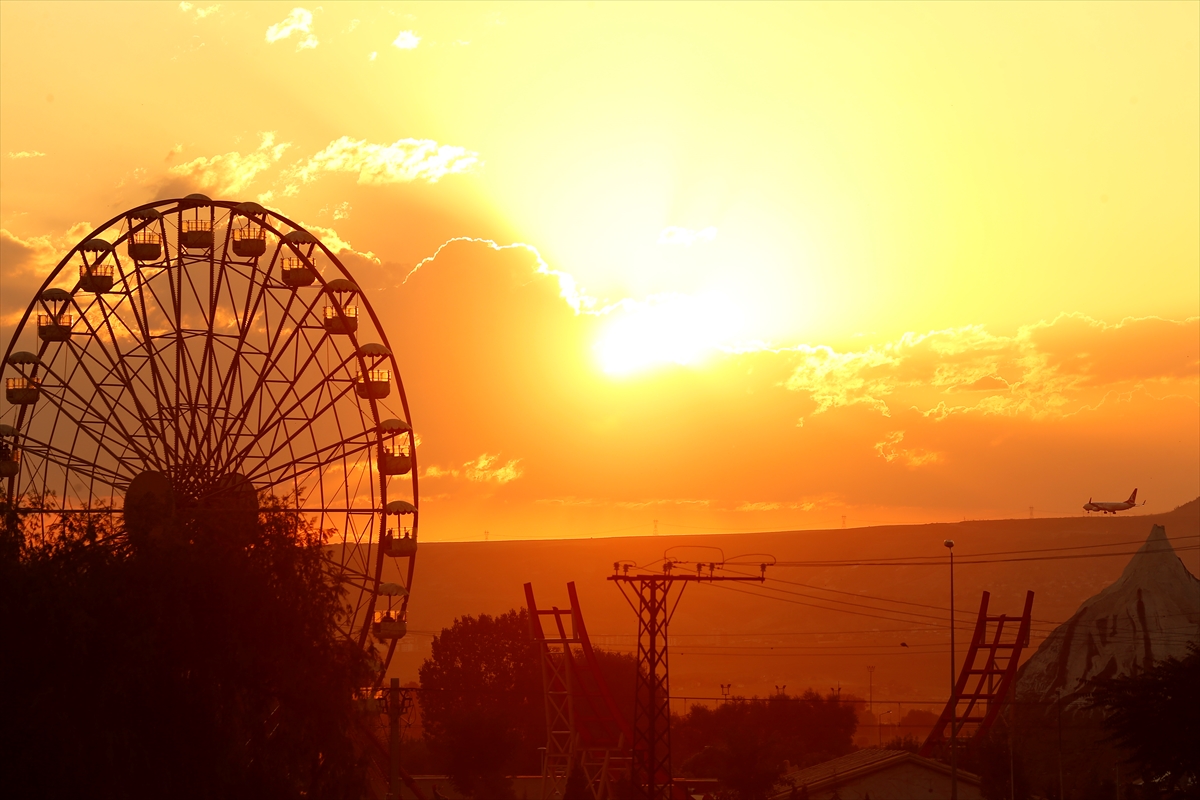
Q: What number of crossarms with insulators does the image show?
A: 1